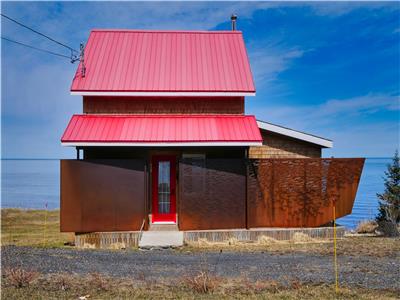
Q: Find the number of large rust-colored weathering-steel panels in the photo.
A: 3